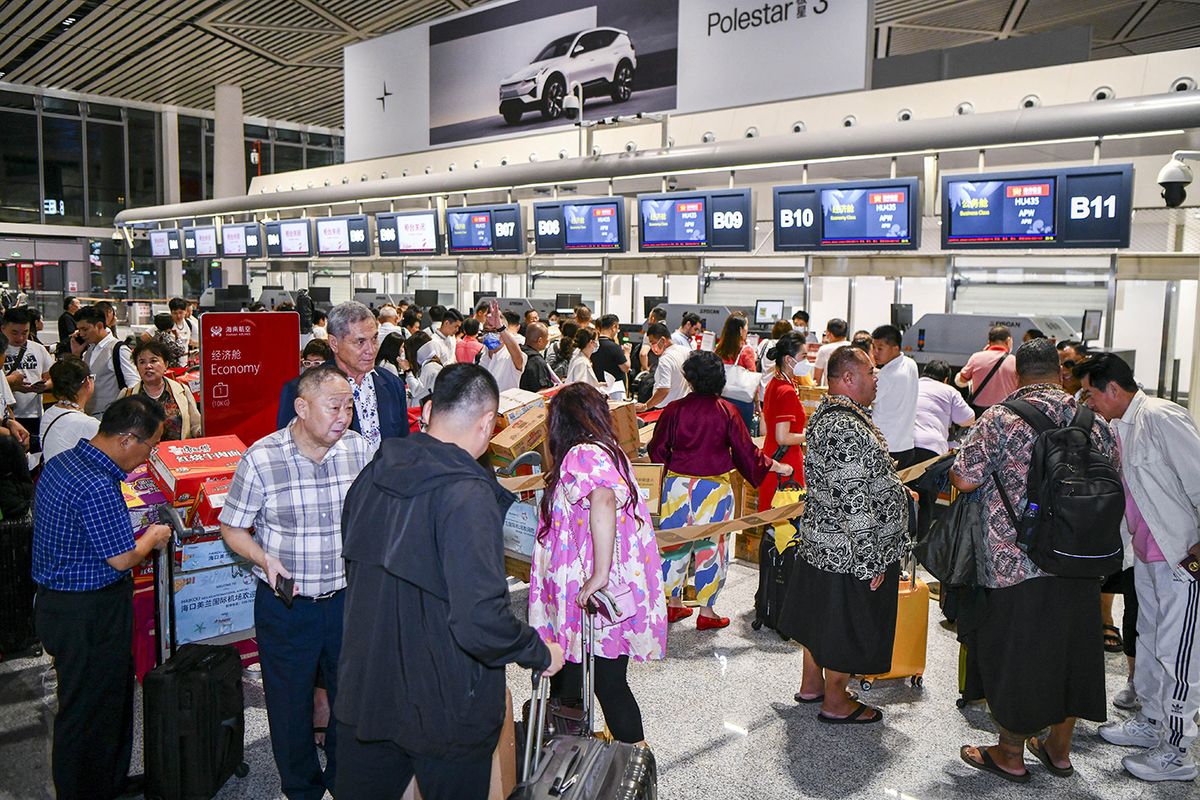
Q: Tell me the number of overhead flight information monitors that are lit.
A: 11